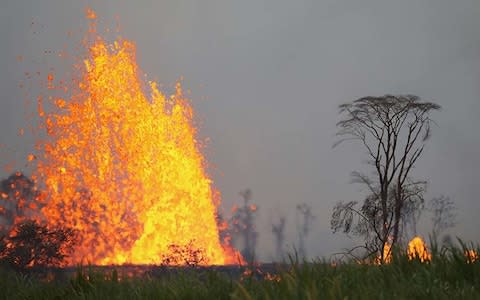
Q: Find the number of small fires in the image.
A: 3